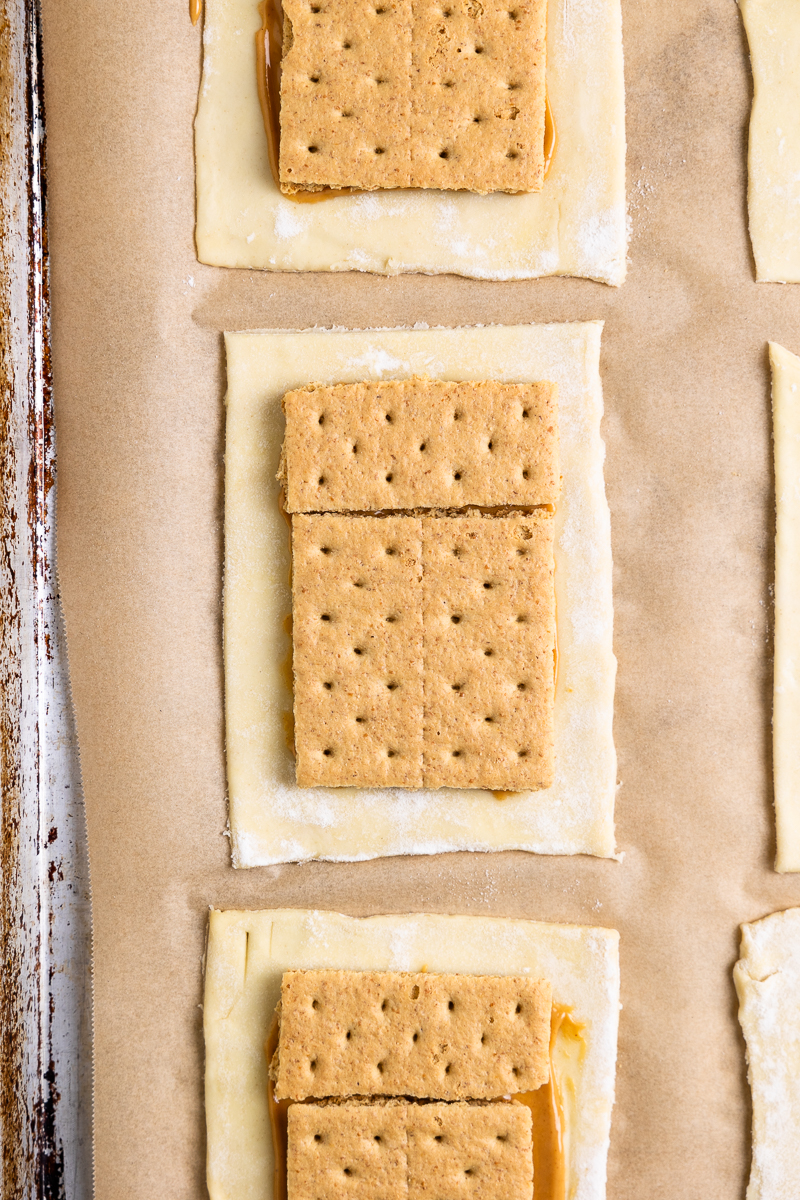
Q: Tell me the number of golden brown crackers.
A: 5